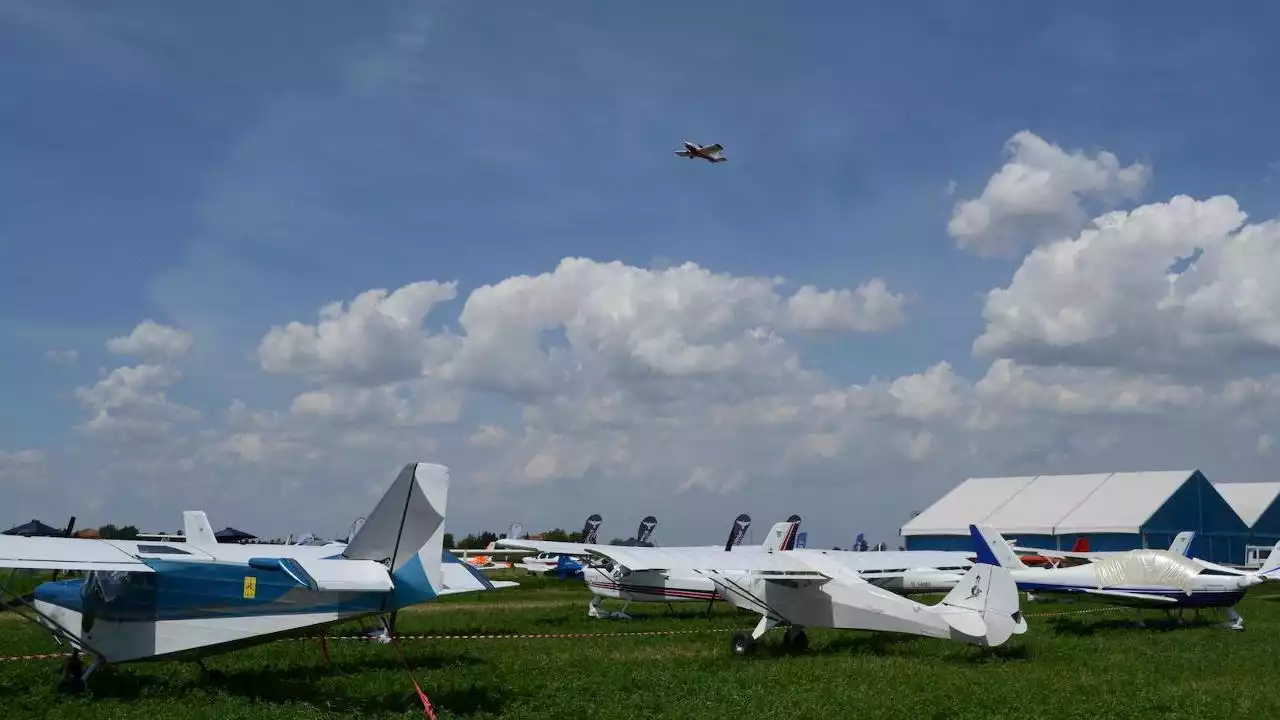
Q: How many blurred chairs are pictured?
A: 0